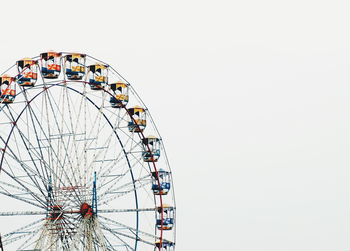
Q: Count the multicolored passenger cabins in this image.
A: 11